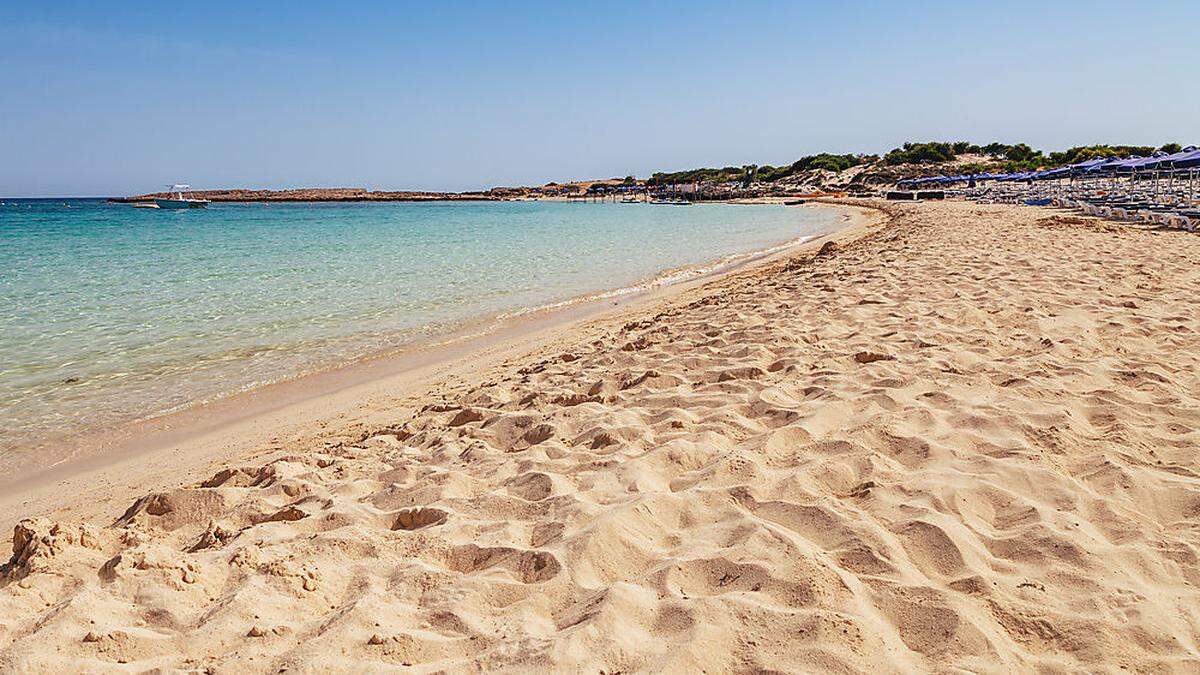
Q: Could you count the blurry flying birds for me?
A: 0